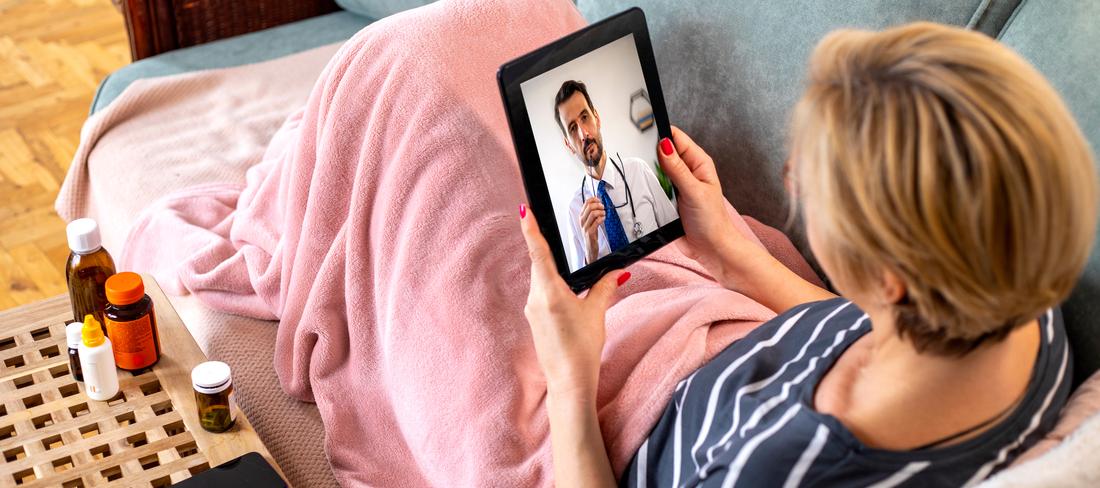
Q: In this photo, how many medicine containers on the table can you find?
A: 5